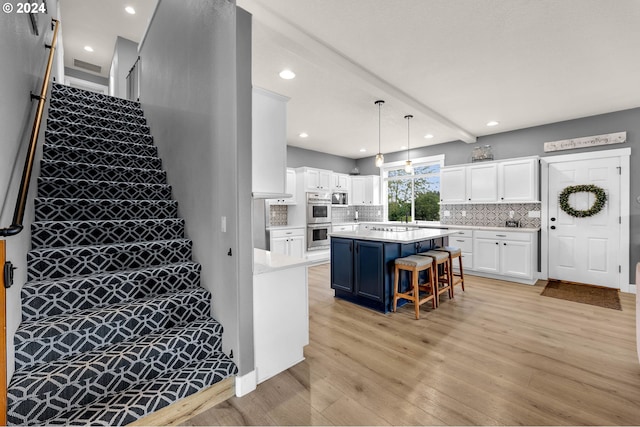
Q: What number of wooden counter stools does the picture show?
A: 3